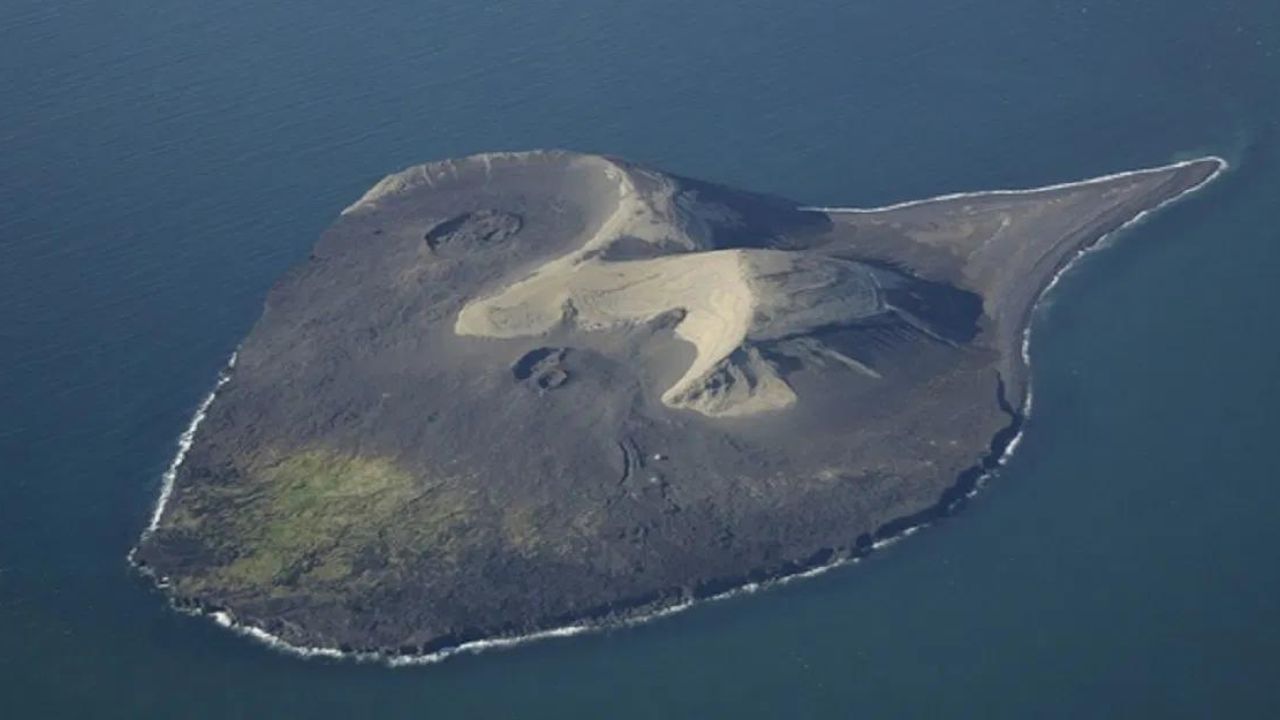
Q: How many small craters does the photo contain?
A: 2